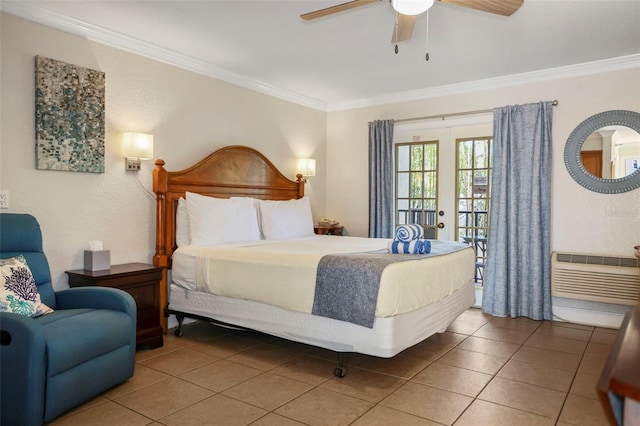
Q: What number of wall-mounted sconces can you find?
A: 2